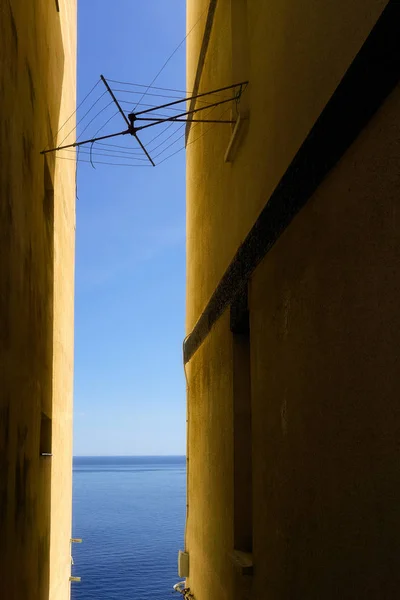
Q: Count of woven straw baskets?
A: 0